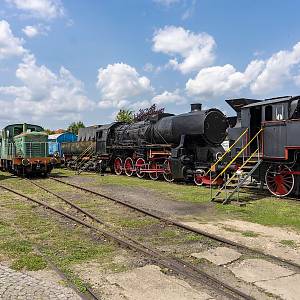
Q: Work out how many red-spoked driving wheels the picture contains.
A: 6